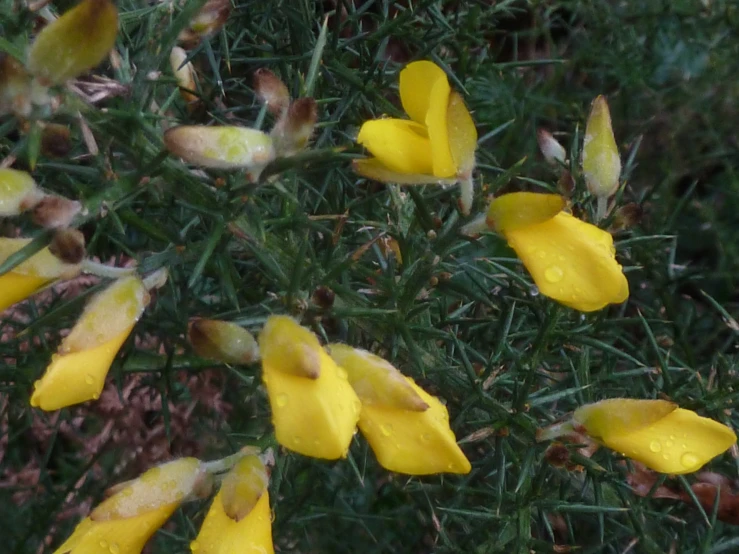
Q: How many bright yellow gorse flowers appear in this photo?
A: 9